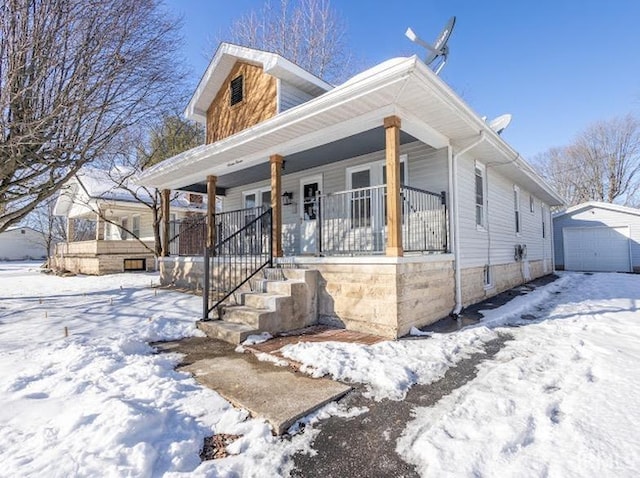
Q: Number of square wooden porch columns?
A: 4